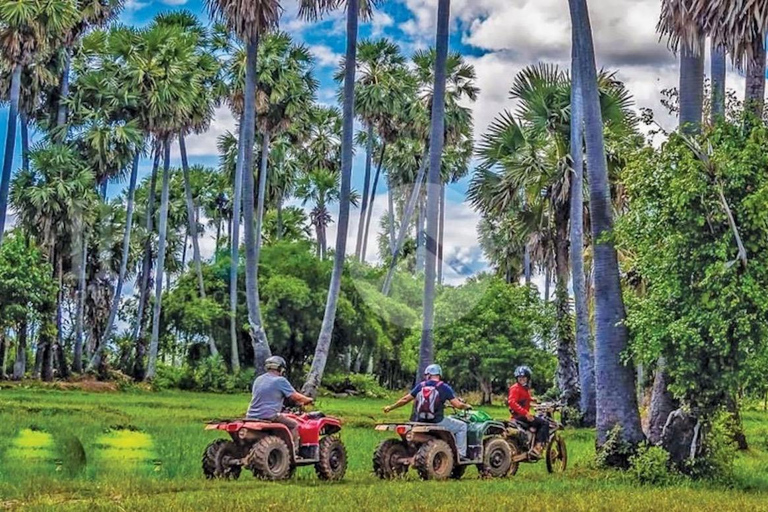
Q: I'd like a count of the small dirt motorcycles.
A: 1